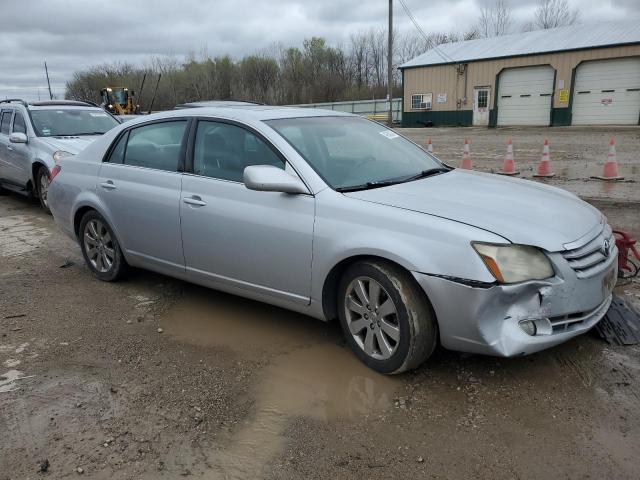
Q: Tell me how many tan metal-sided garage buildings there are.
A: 1